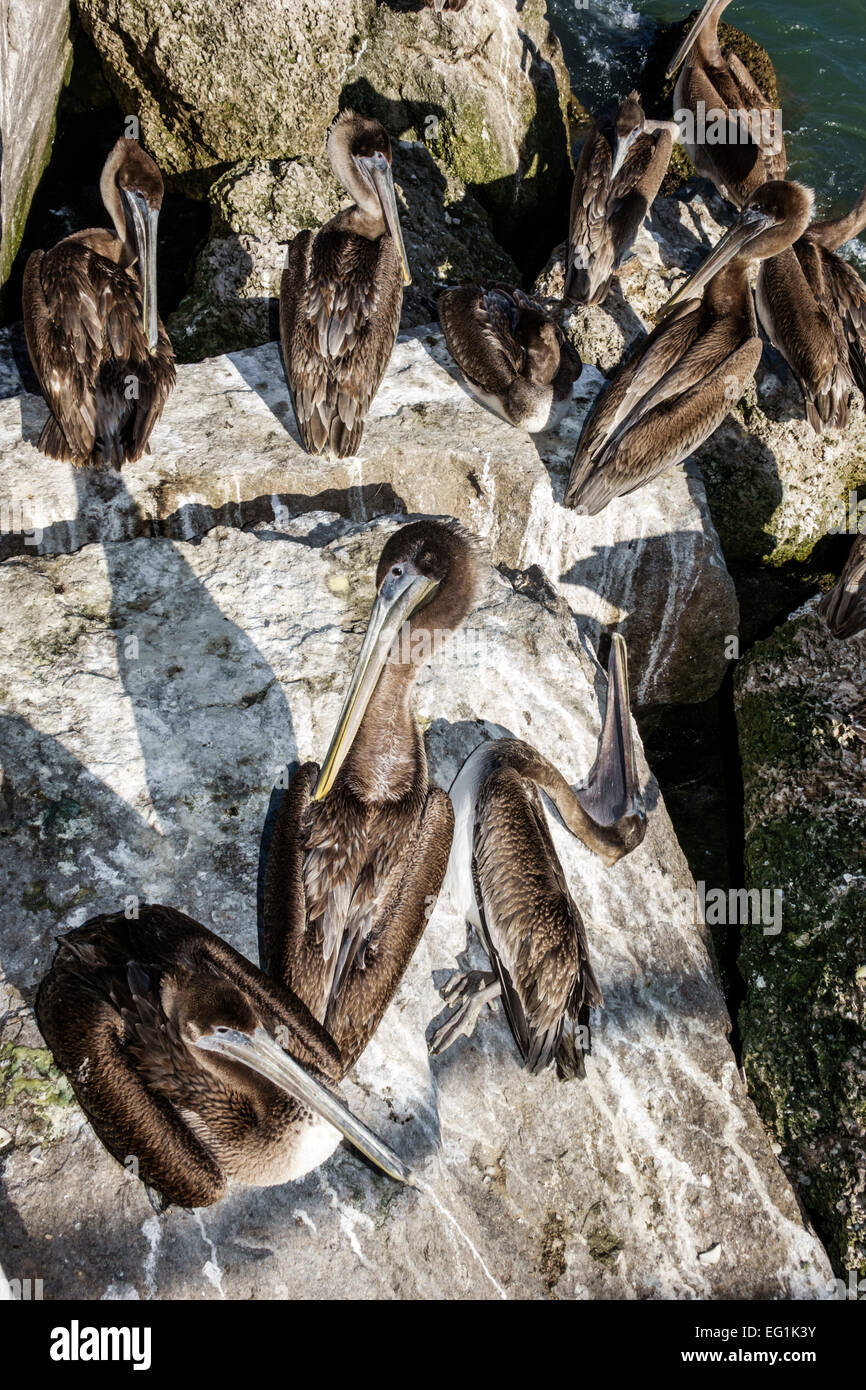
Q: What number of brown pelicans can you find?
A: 11